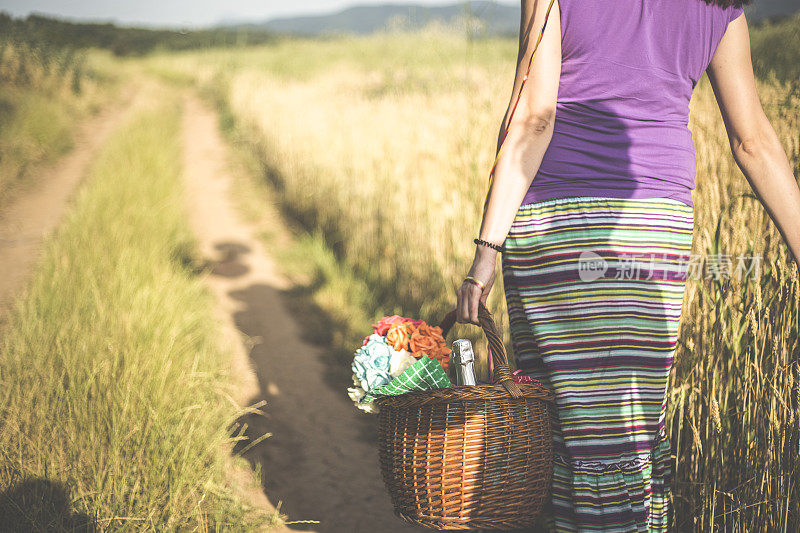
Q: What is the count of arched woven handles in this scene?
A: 1